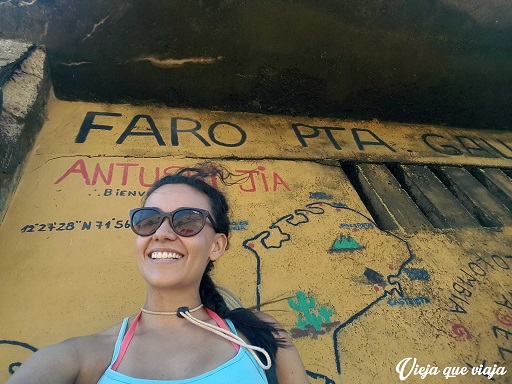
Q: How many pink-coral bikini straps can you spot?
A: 2